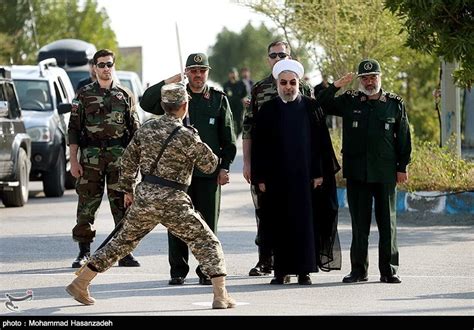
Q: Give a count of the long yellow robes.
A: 0